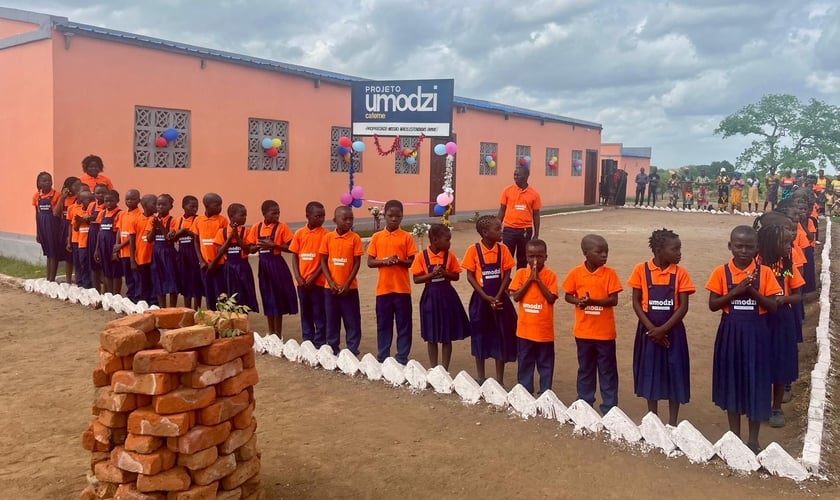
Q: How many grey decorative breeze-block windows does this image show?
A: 8